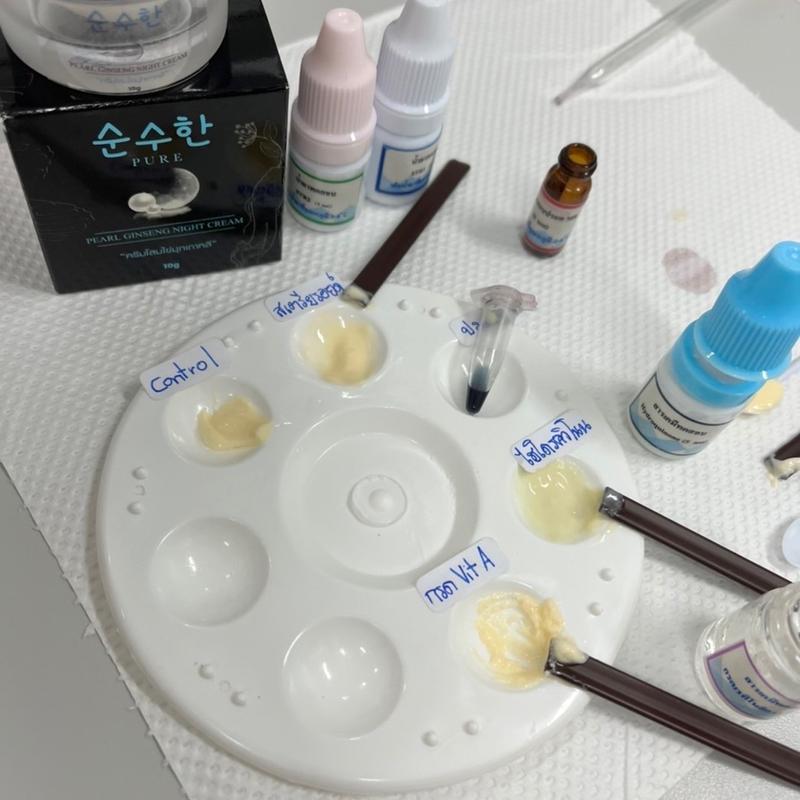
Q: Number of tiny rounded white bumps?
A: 13